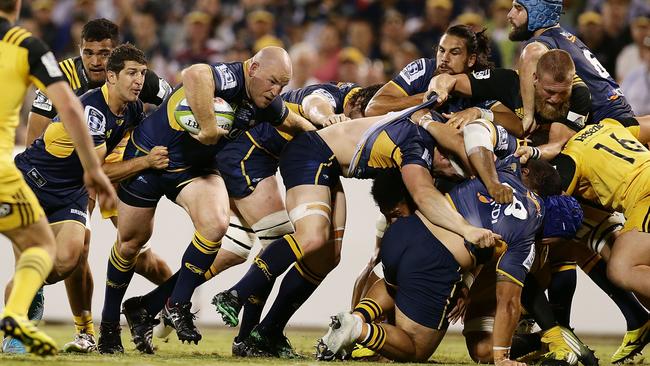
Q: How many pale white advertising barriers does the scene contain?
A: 1